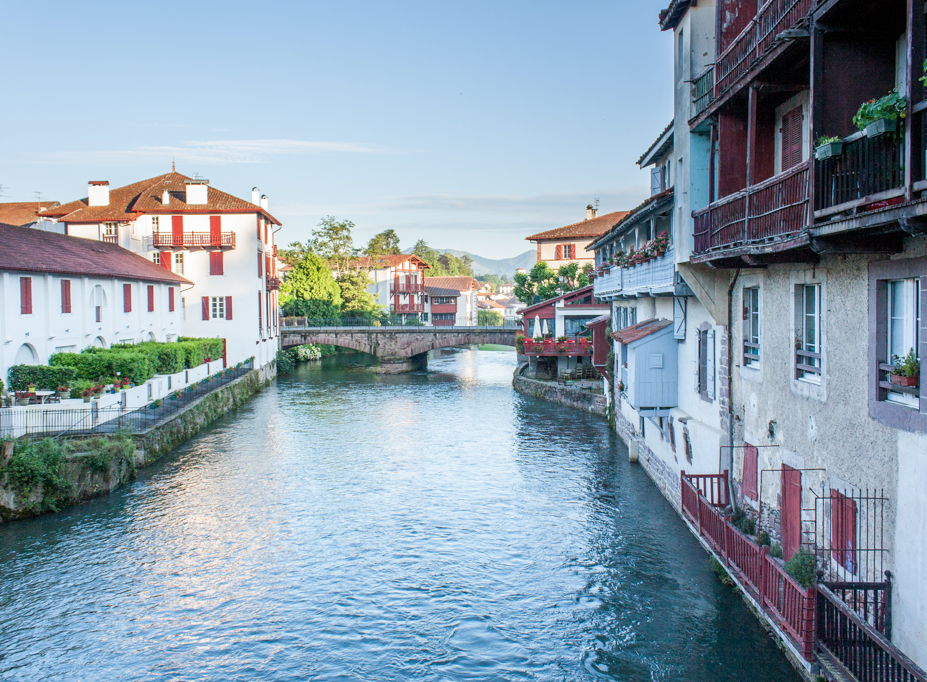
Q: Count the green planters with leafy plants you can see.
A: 2